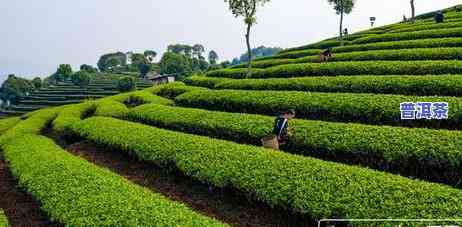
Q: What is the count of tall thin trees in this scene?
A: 3